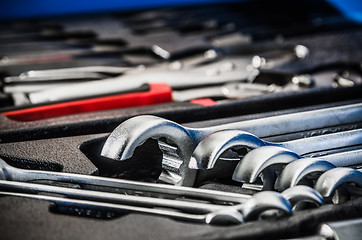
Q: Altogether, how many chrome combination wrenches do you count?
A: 8